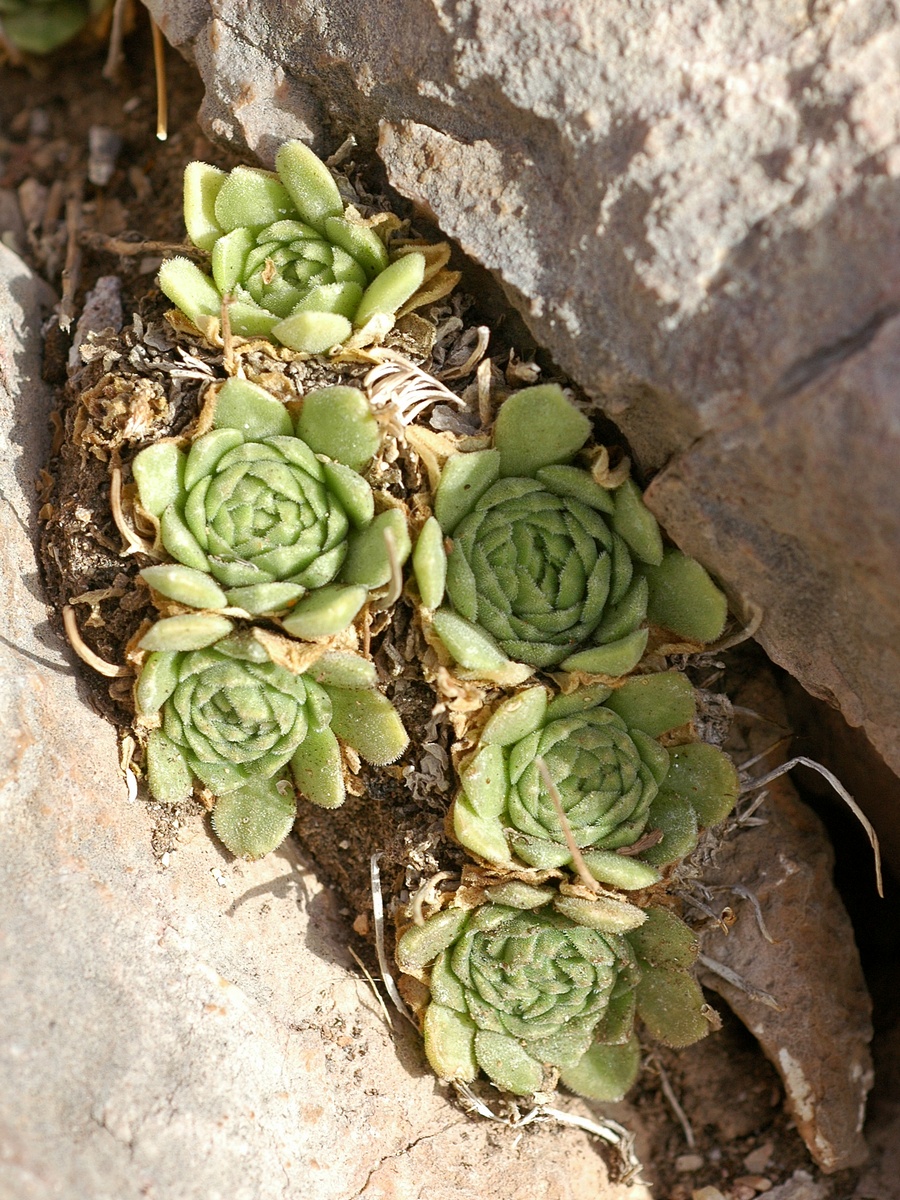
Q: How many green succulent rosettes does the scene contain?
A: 6